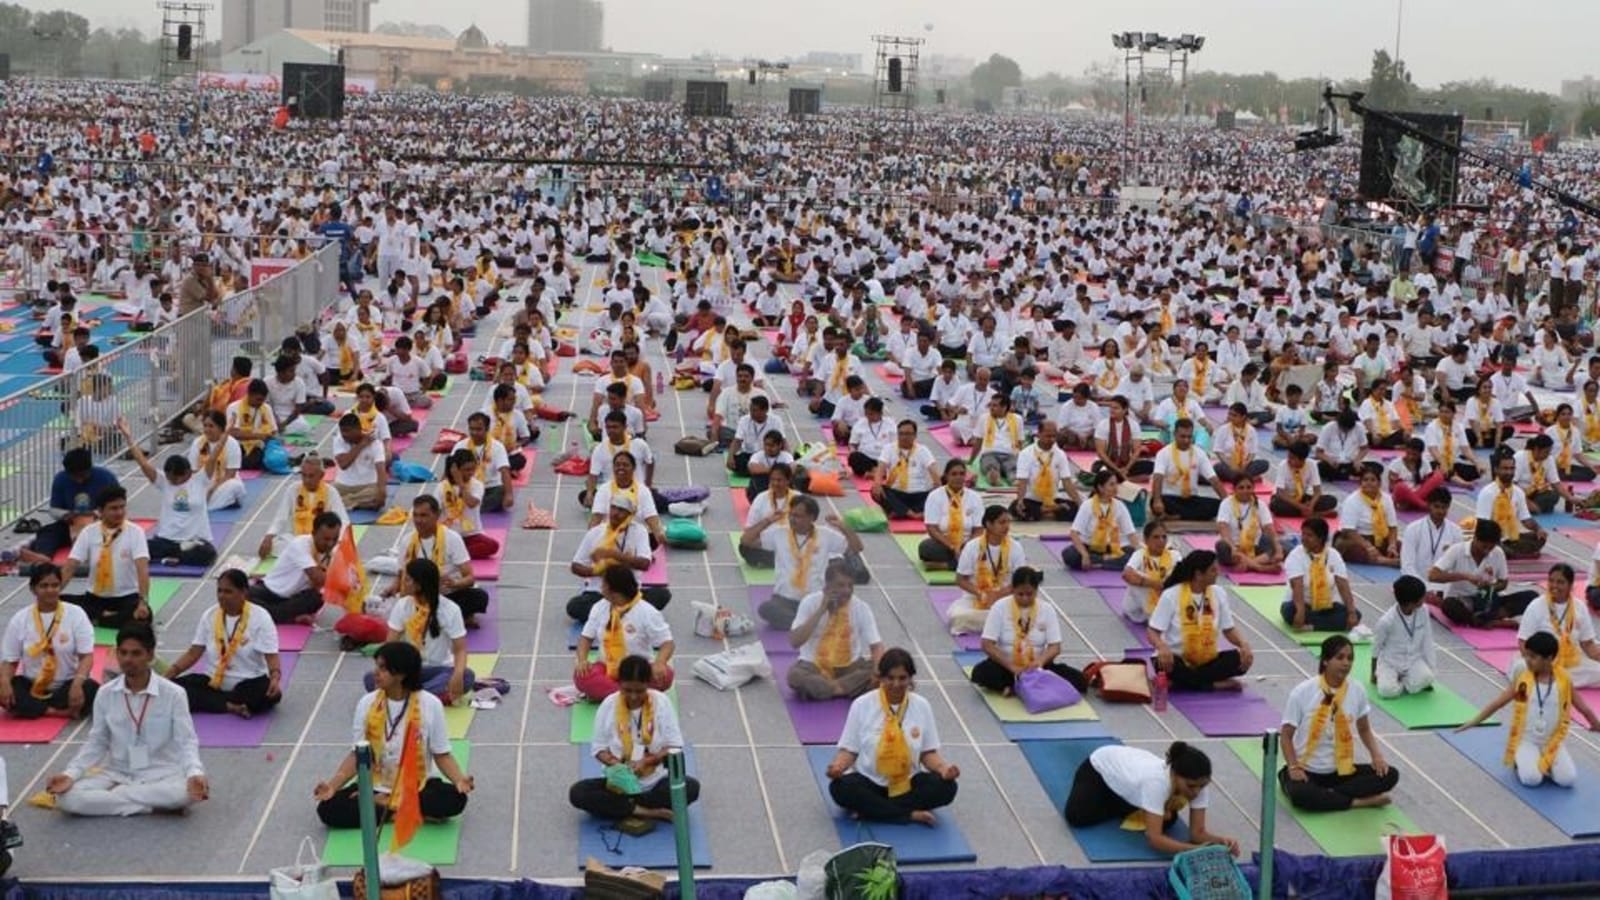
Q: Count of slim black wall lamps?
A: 0